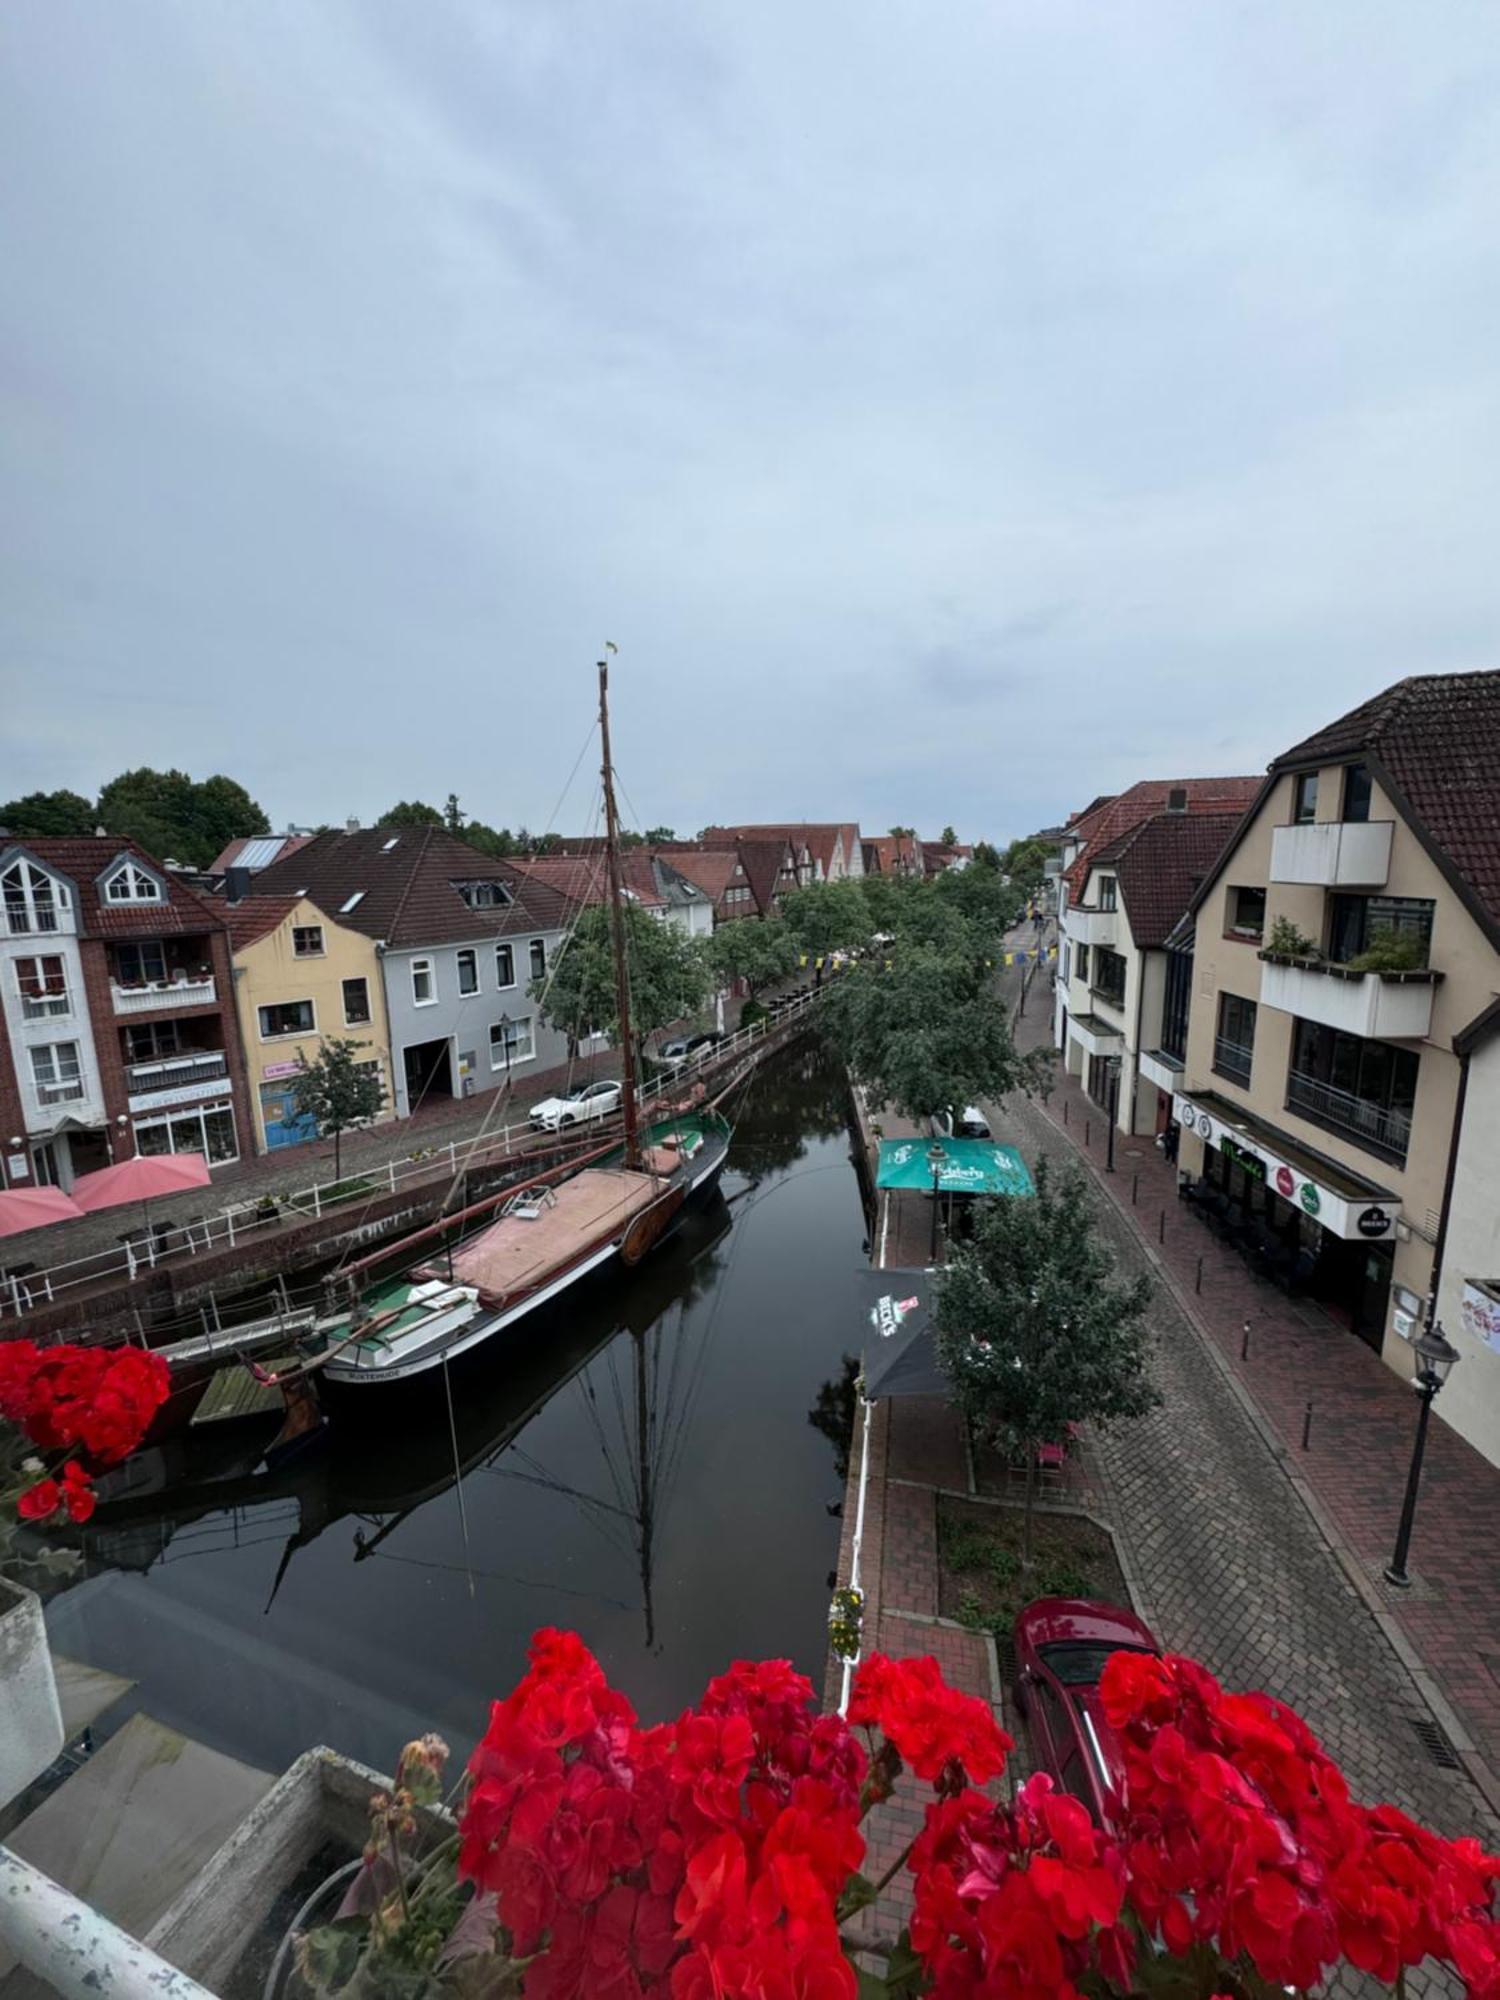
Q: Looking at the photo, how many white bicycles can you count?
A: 0